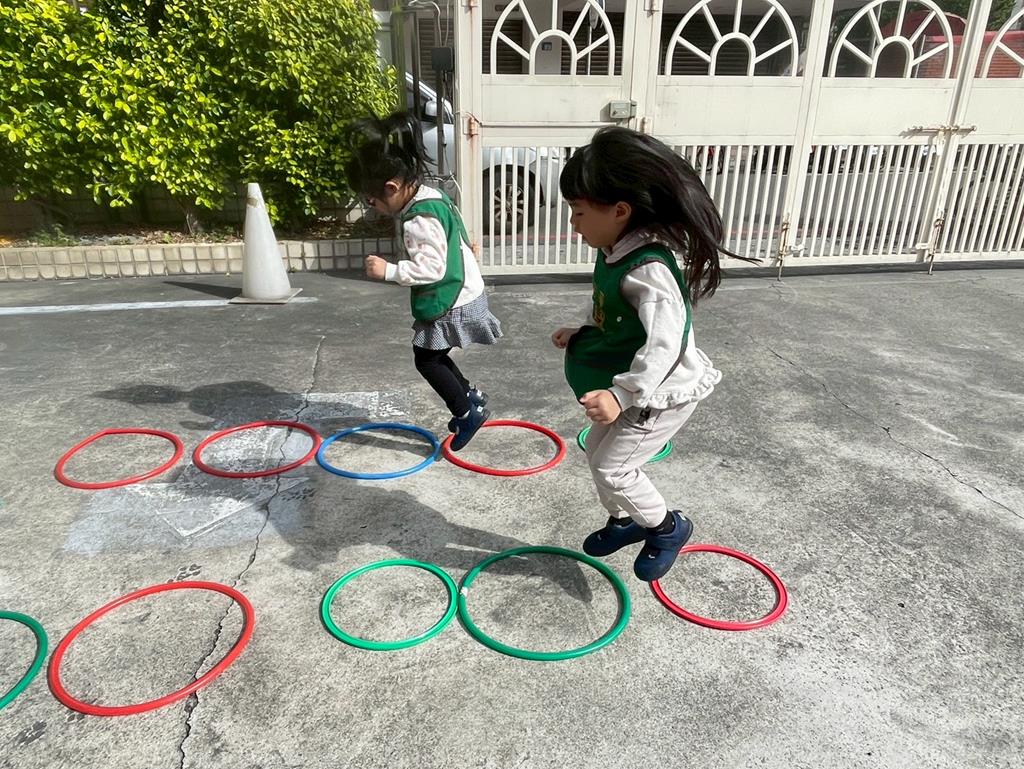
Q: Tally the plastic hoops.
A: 10